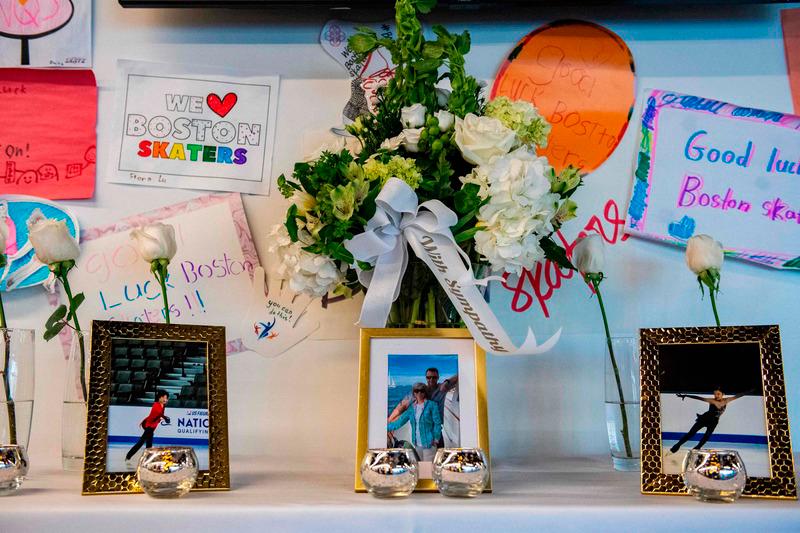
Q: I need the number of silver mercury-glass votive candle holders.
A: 5